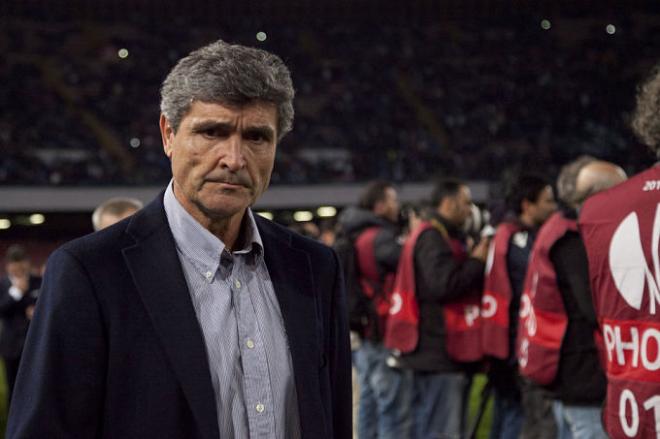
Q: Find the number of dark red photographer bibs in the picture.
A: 5